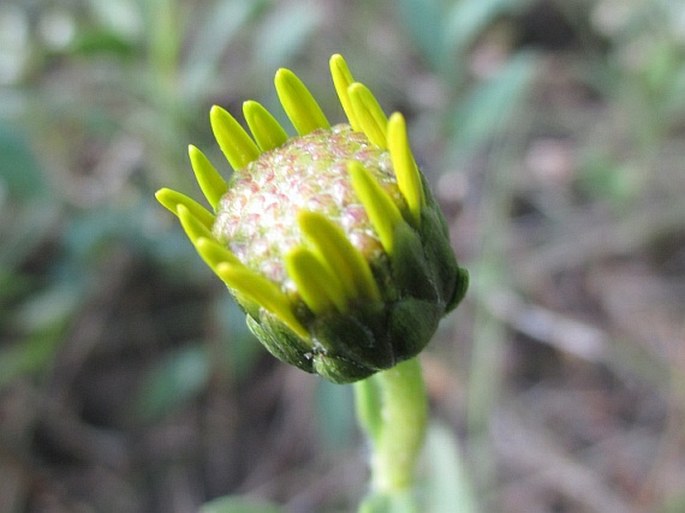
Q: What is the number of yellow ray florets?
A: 14